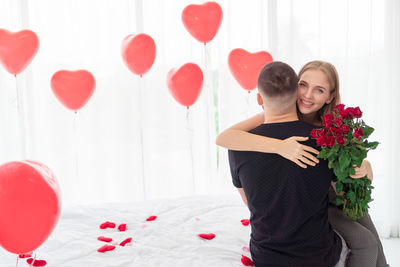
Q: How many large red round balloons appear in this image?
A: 1